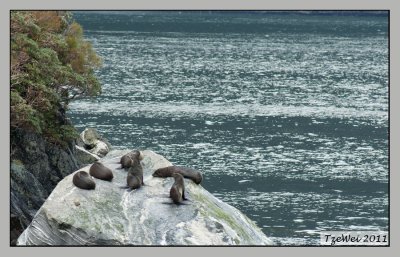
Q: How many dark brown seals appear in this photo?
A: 6